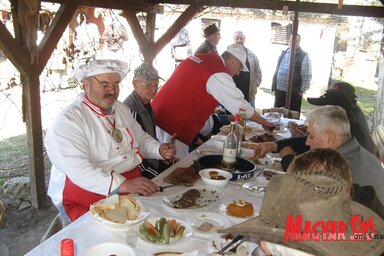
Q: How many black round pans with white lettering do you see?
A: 1